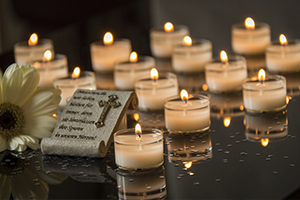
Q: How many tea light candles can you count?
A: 14